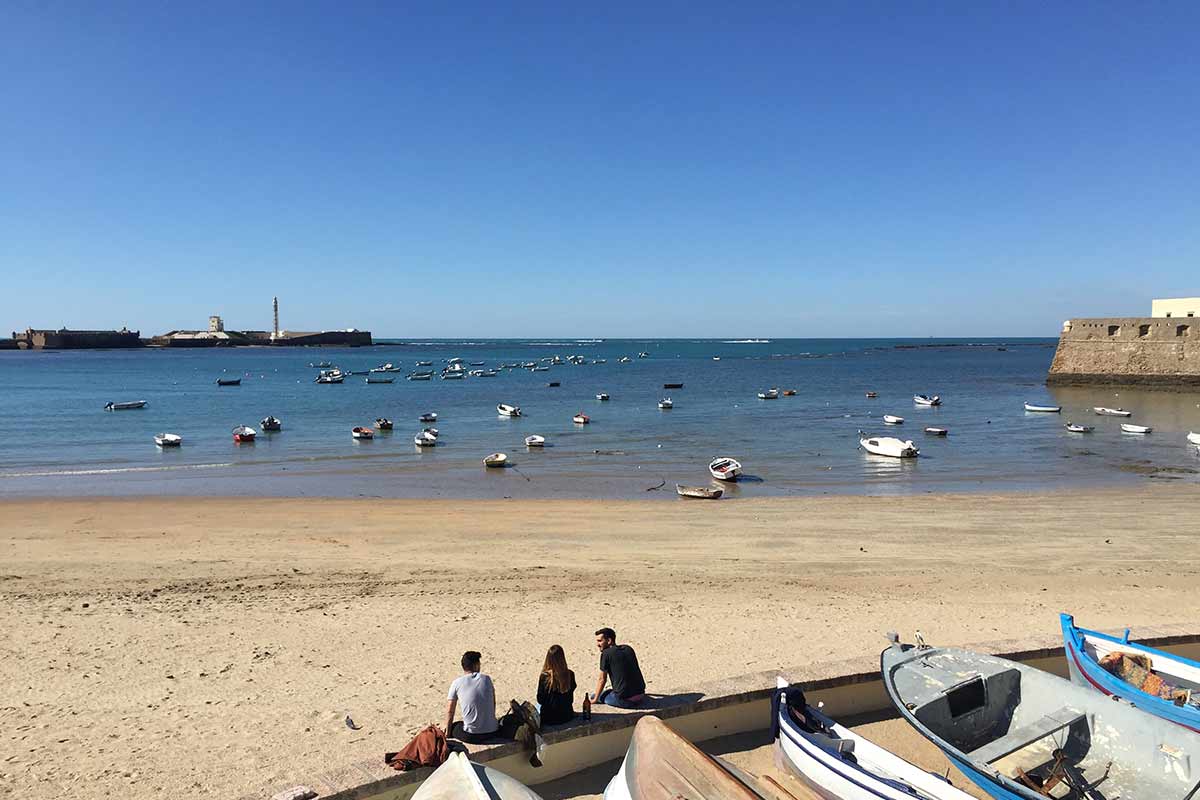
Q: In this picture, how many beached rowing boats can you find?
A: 5